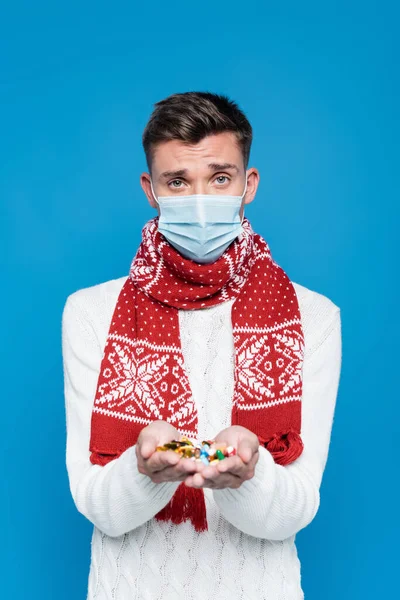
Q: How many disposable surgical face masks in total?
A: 1